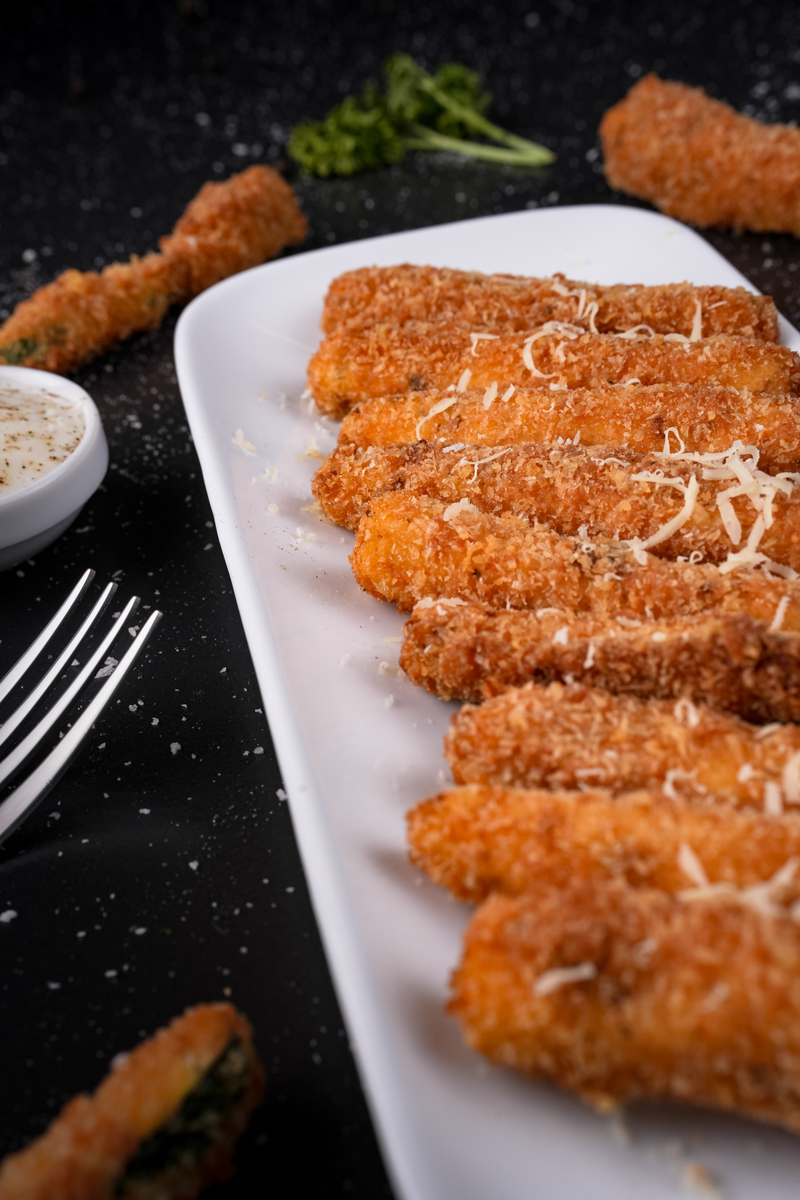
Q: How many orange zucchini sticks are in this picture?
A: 12